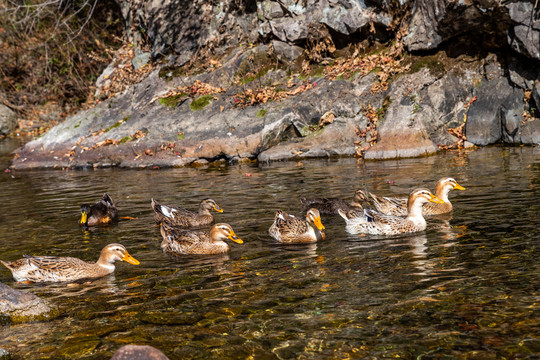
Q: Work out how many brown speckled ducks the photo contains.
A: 7